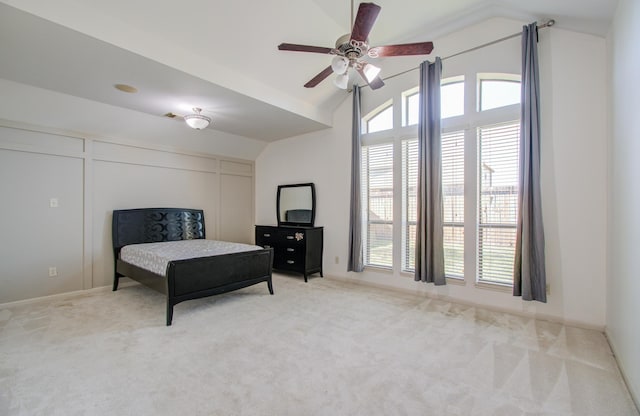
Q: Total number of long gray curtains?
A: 3